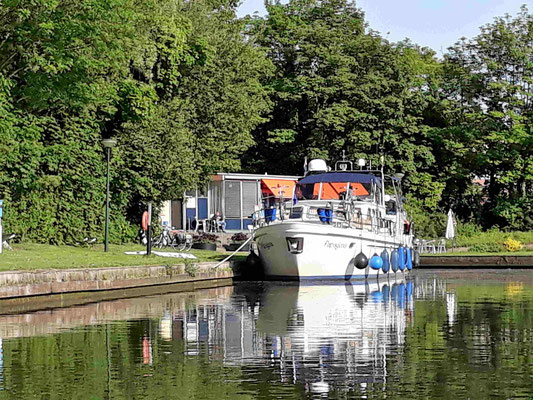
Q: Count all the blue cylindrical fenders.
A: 4